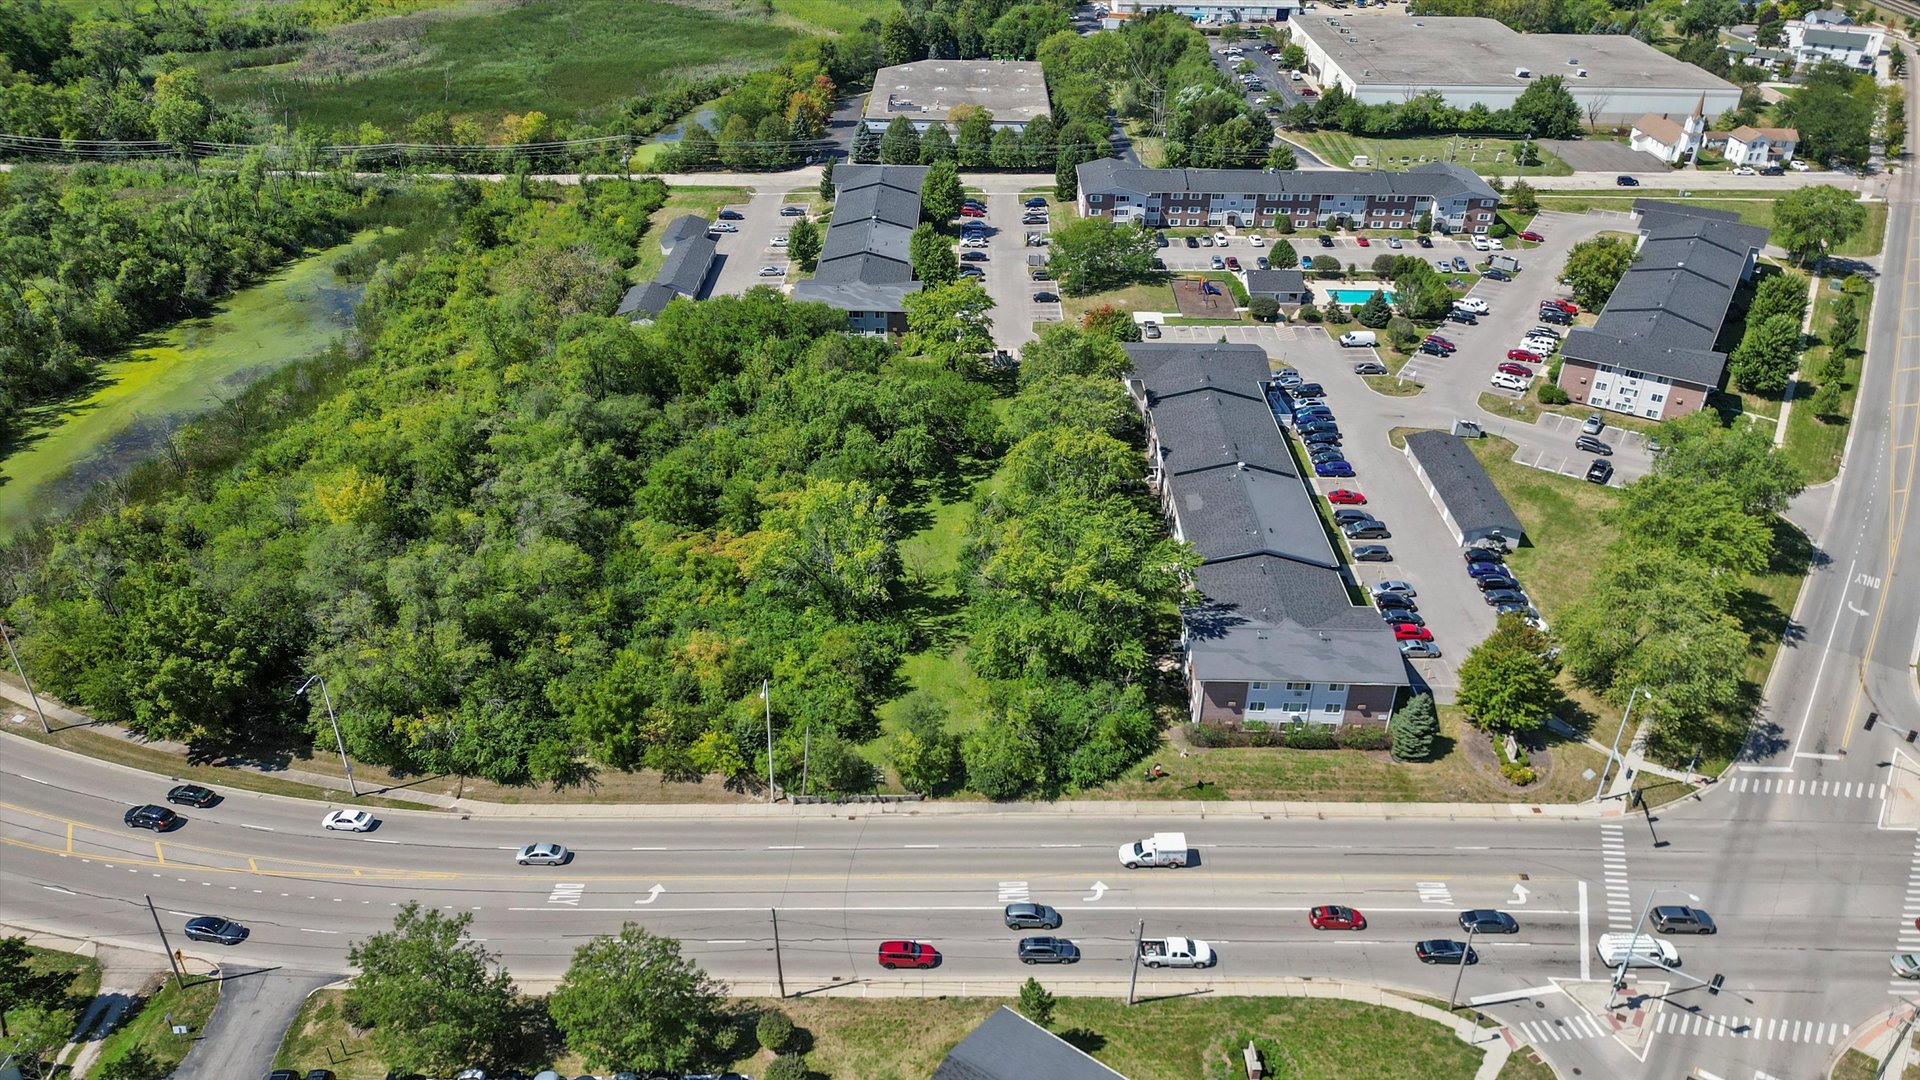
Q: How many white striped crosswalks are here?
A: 5